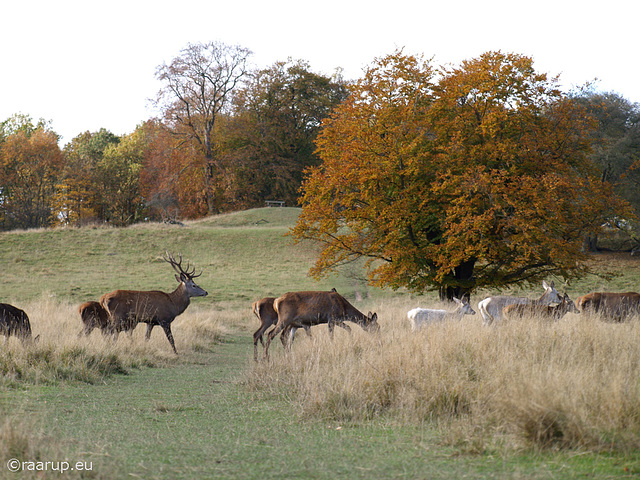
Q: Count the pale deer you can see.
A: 2